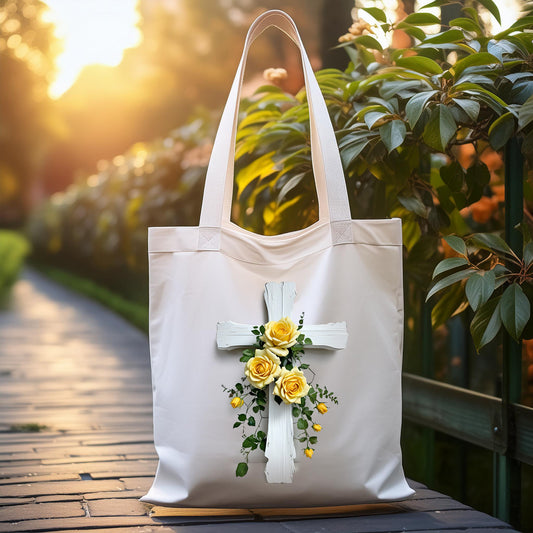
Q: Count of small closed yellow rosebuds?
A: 4